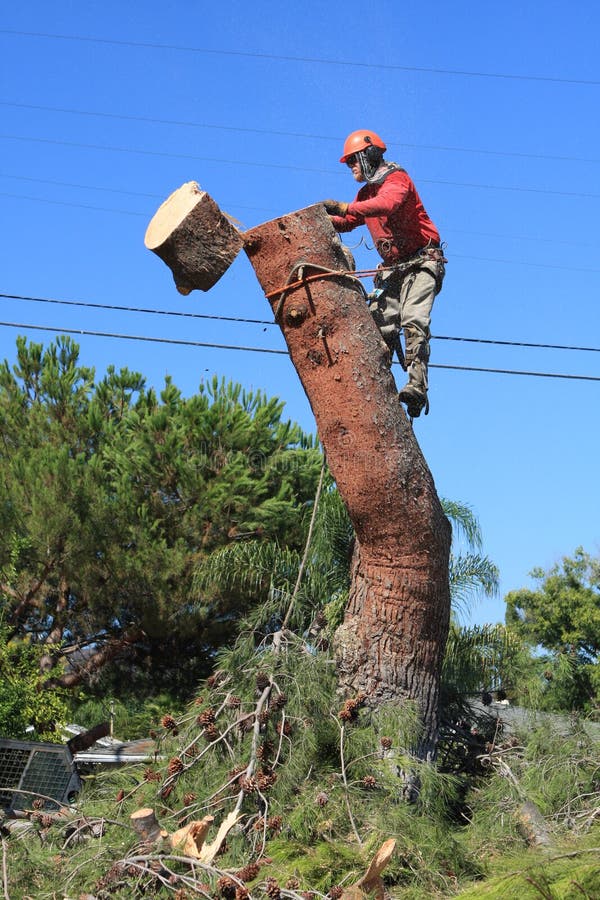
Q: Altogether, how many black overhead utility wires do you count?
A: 2